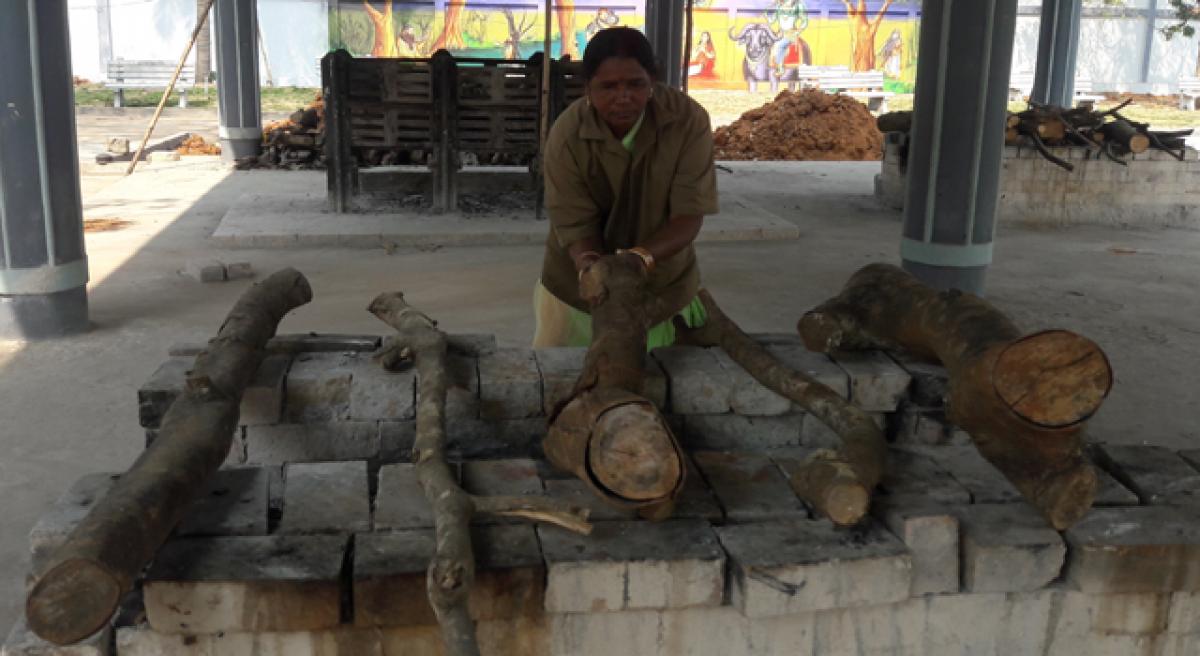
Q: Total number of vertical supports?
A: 5